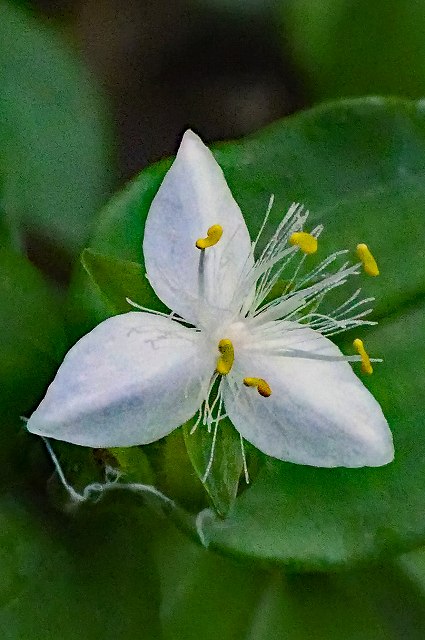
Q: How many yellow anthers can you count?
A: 6